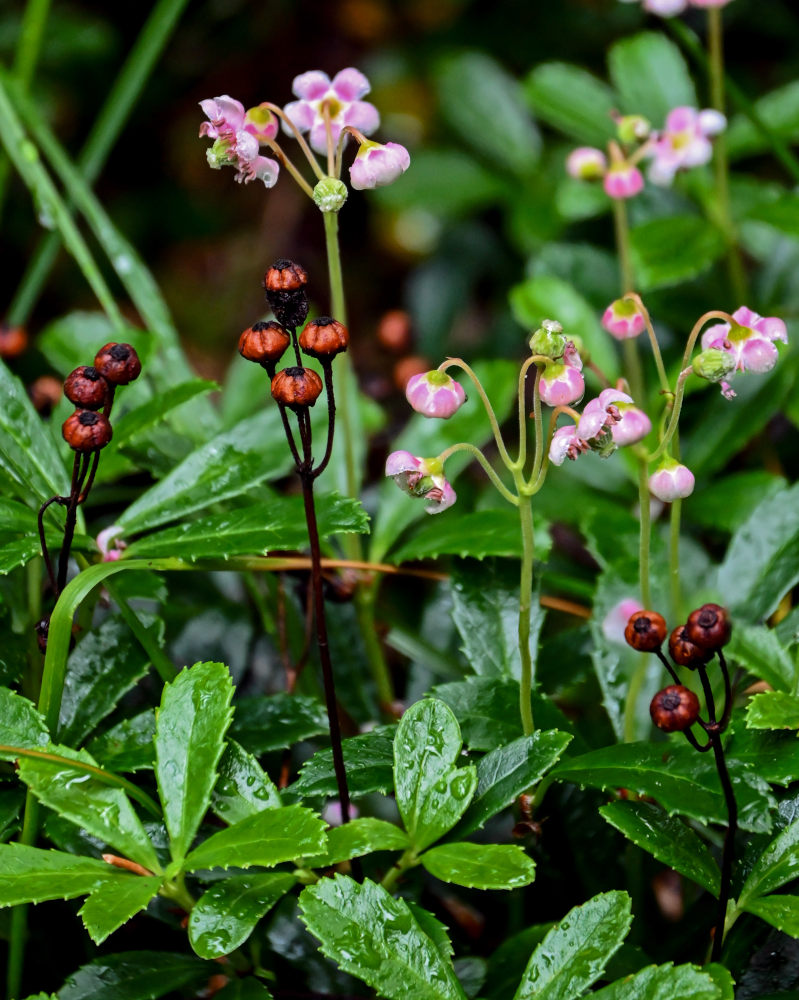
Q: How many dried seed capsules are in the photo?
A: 11